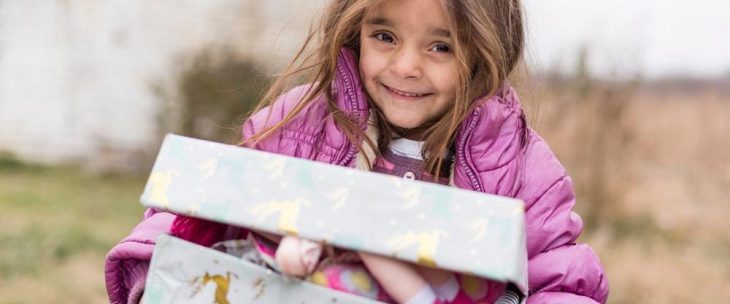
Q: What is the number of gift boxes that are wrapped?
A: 1